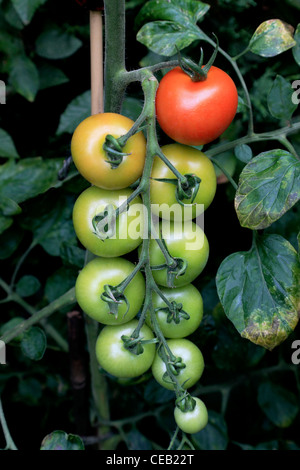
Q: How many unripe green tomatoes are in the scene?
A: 8